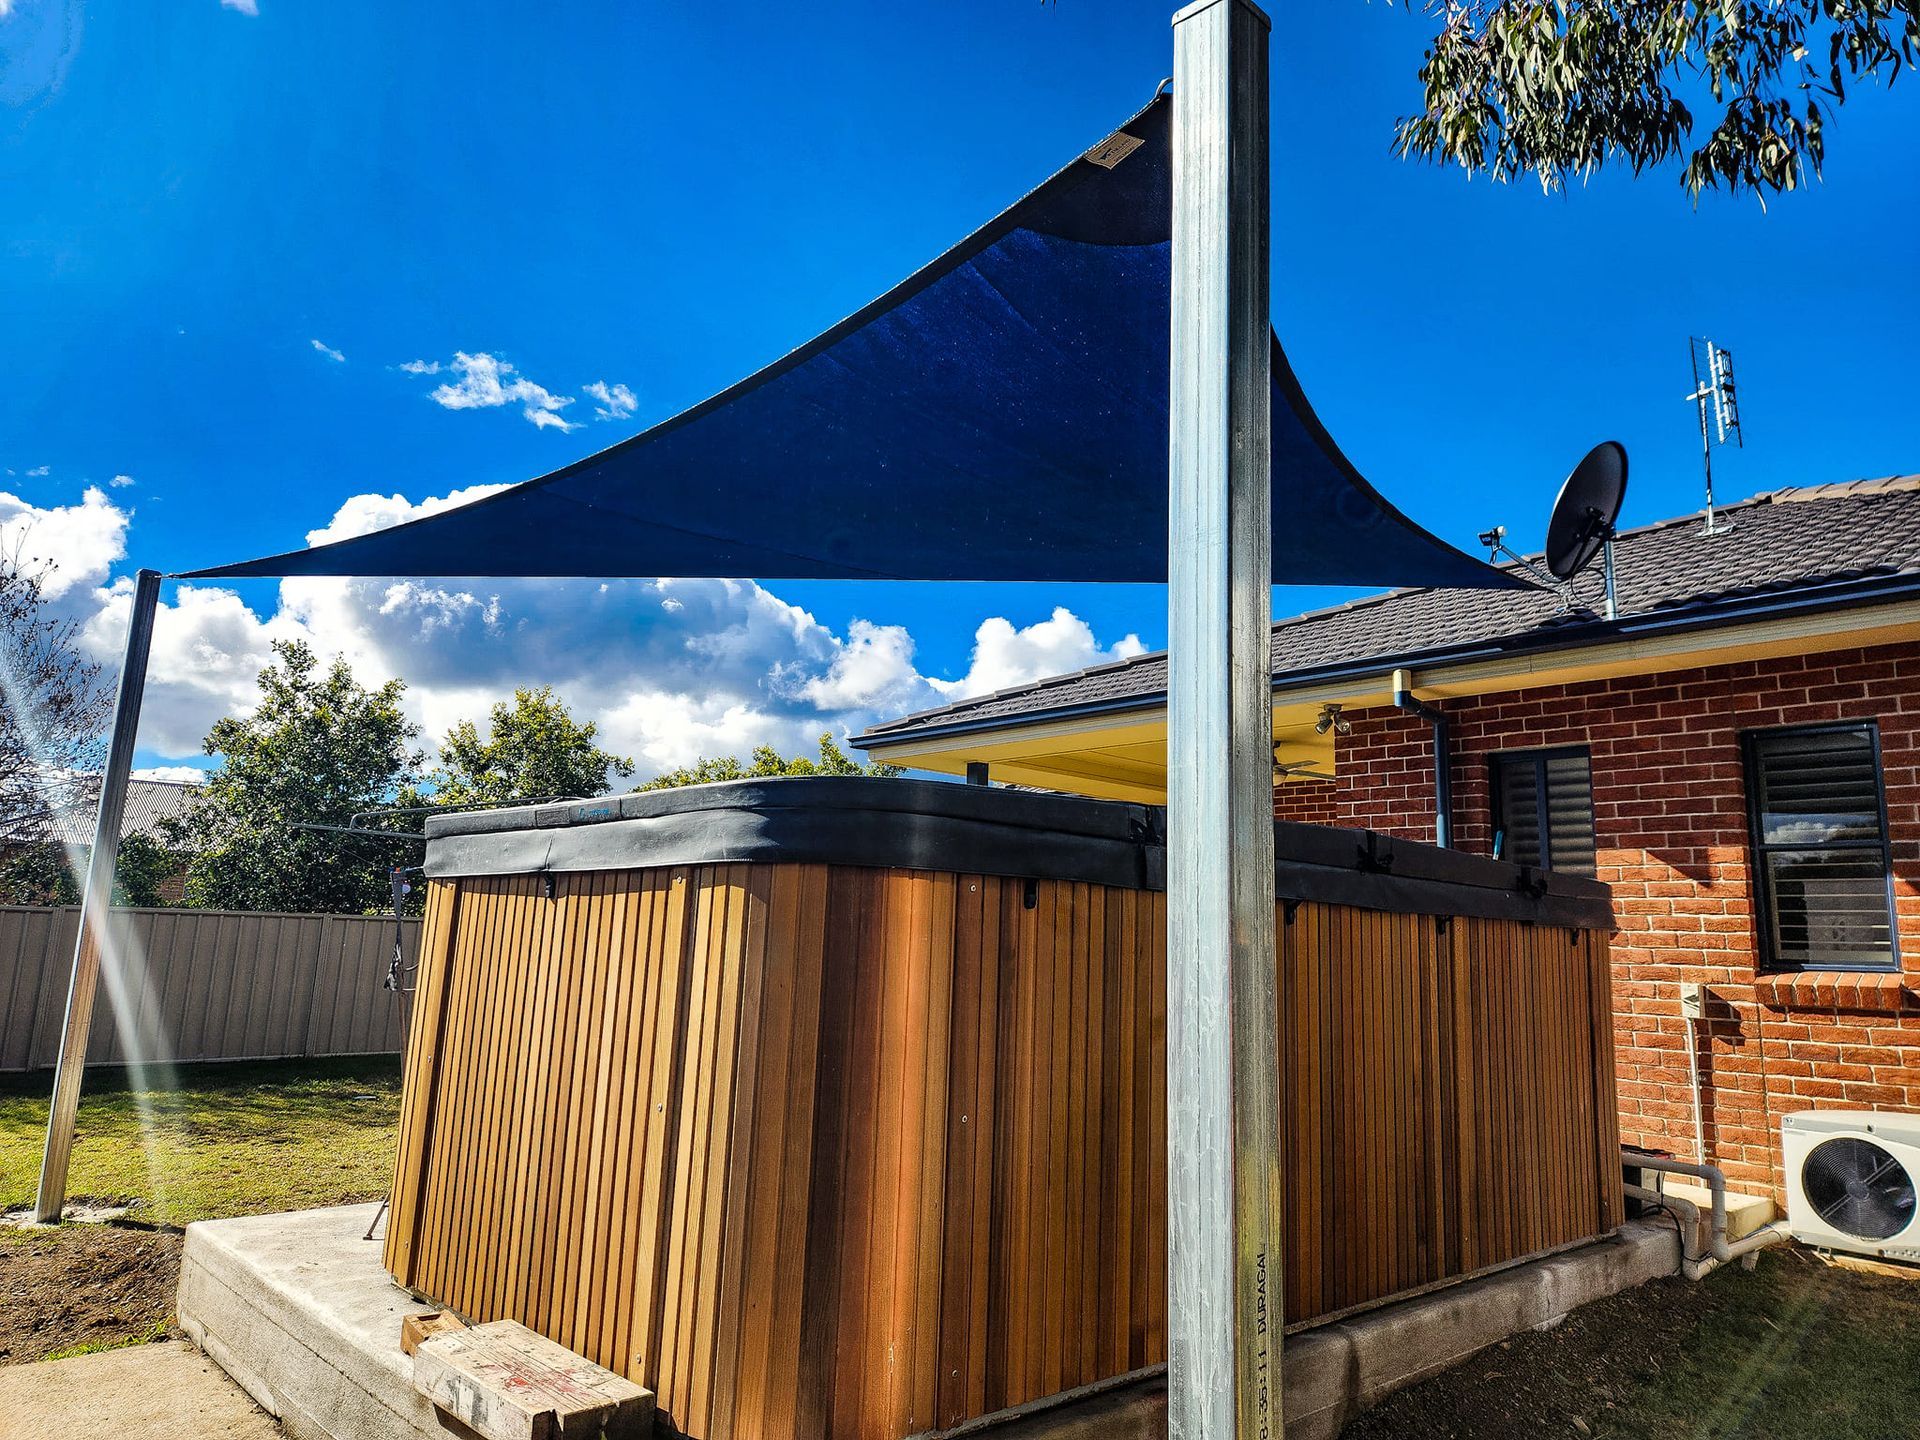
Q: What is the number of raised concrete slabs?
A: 1